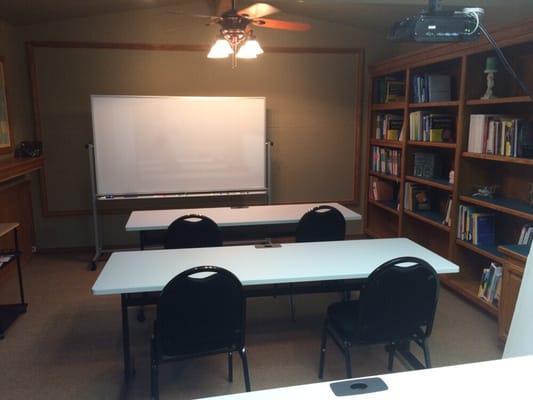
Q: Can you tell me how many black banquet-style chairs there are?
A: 4